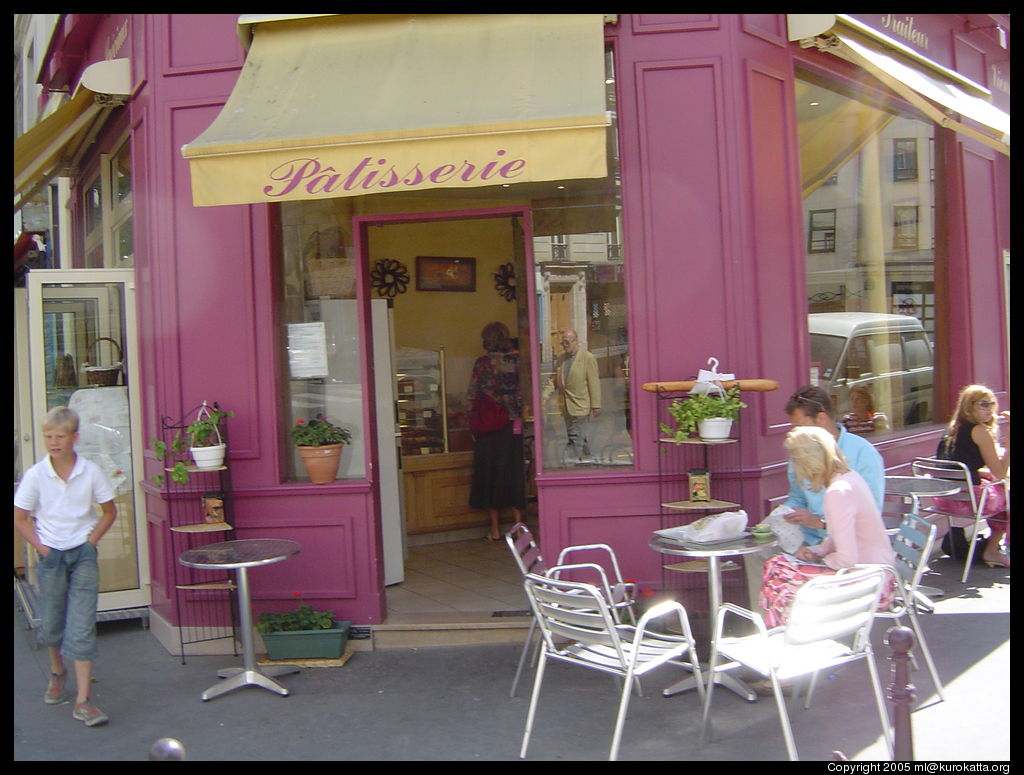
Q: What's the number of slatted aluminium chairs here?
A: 6